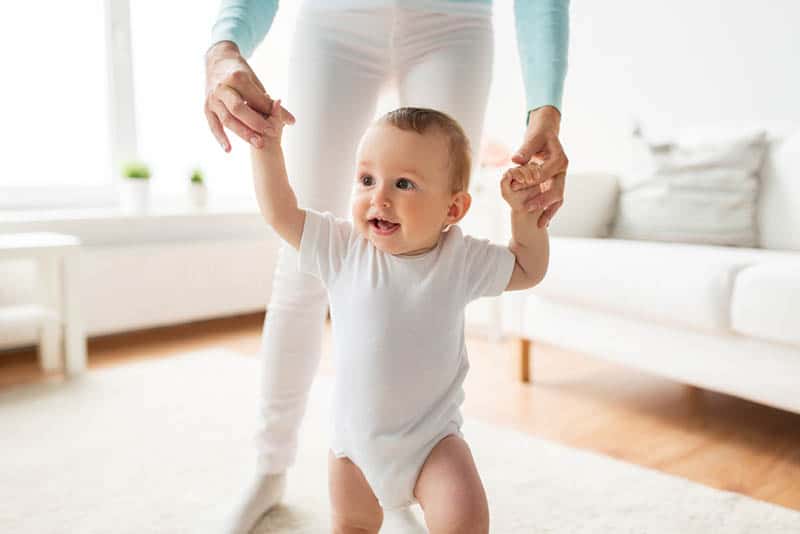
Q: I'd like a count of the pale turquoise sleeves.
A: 2